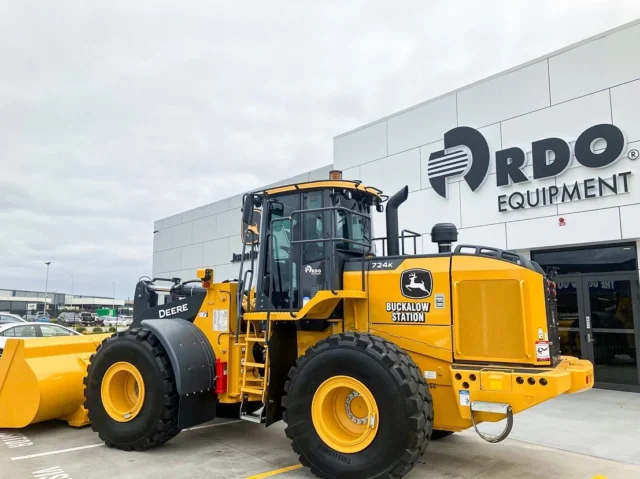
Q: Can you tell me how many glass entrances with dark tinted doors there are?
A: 1